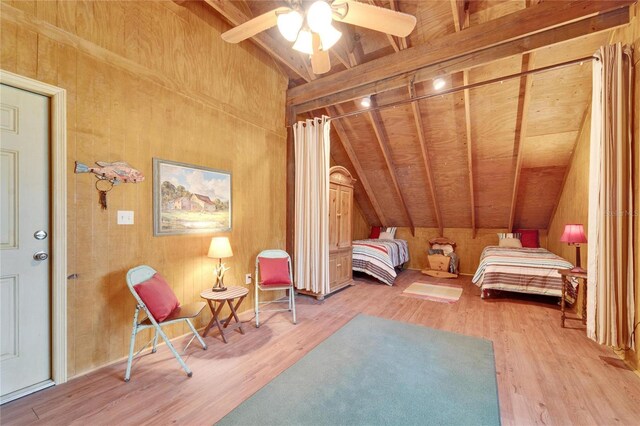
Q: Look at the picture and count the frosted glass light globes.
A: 4